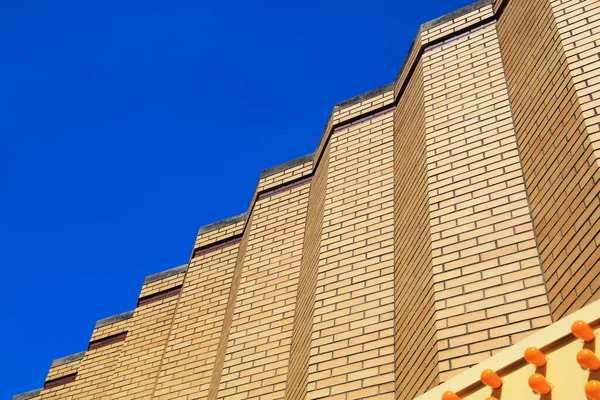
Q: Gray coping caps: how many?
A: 8